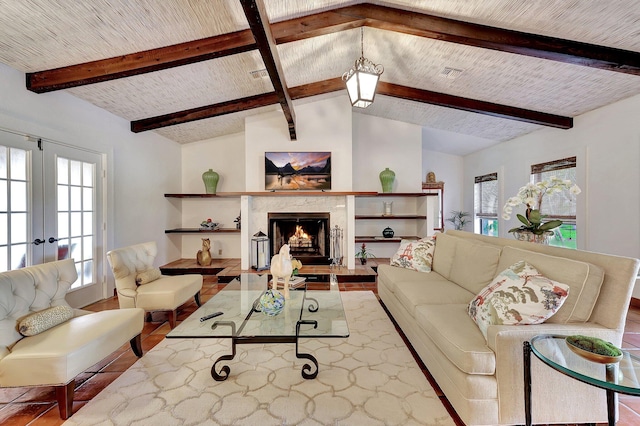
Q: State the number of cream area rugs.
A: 1